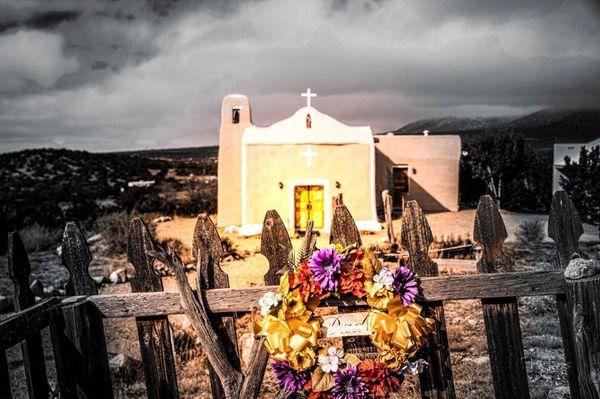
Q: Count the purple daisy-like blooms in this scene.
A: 4